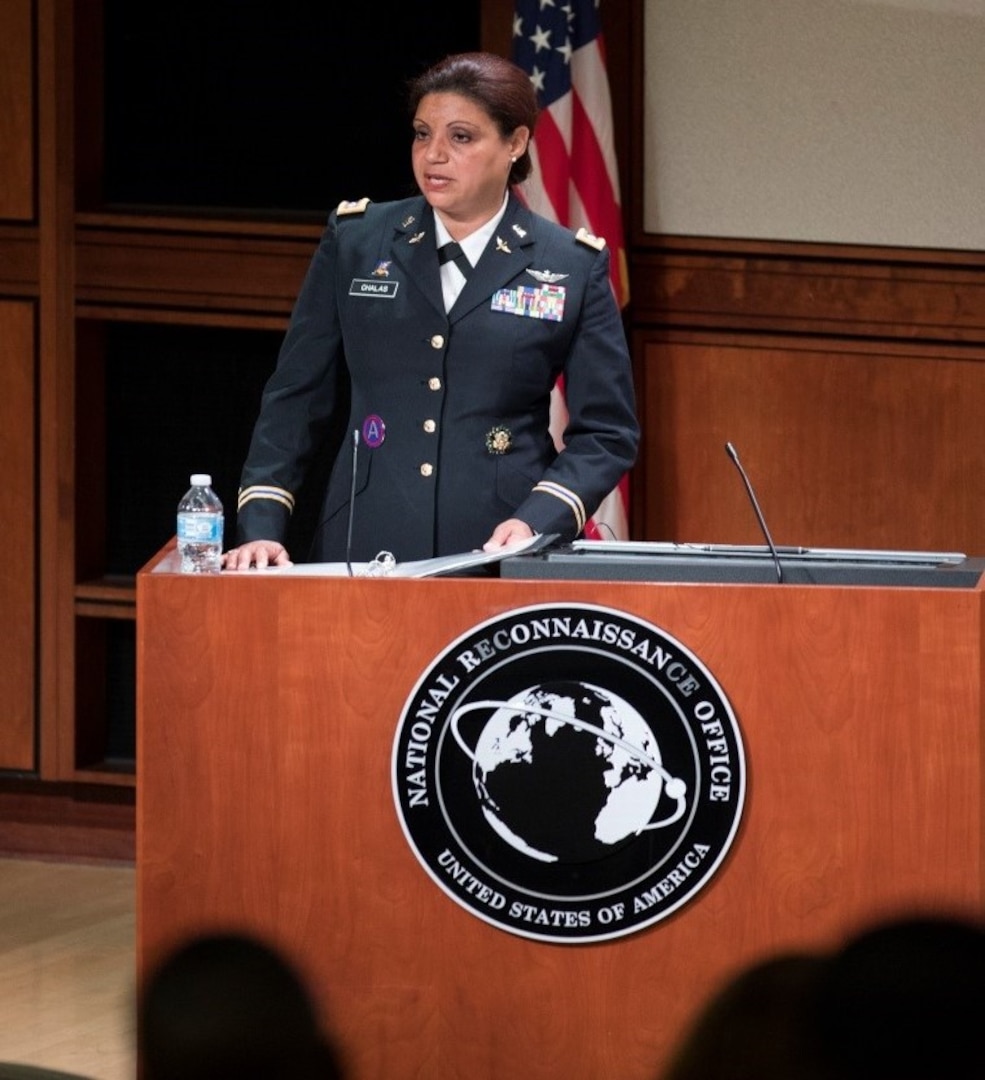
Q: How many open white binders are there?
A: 1